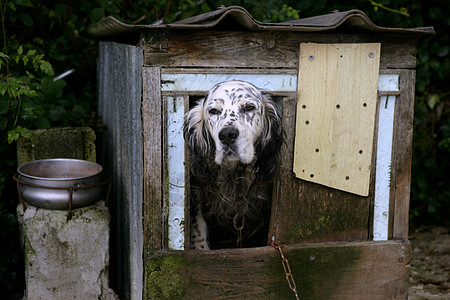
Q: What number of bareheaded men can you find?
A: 0